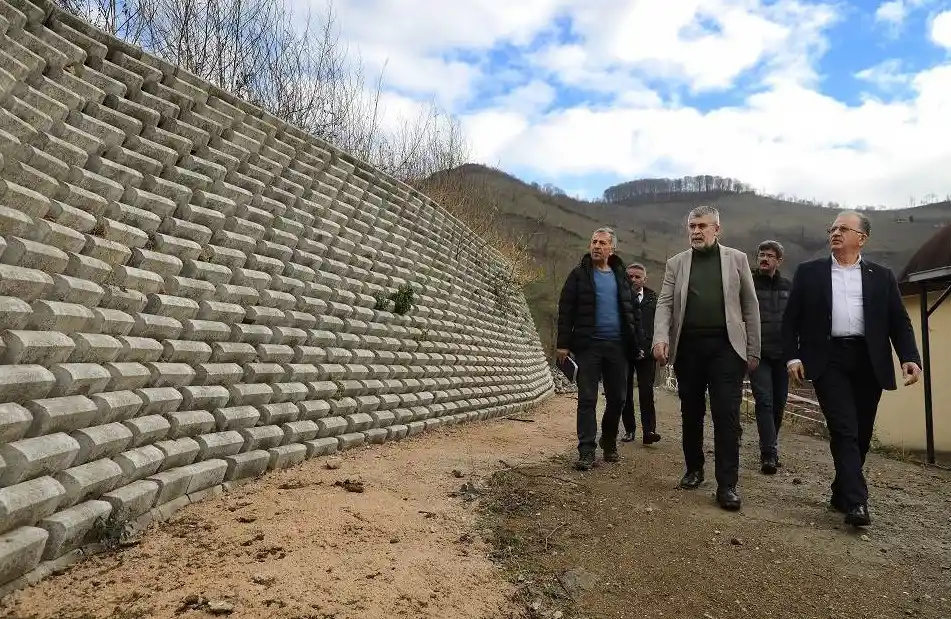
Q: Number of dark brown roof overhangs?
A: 1